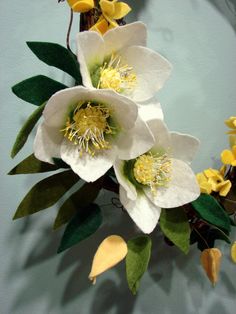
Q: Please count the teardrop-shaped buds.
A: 2